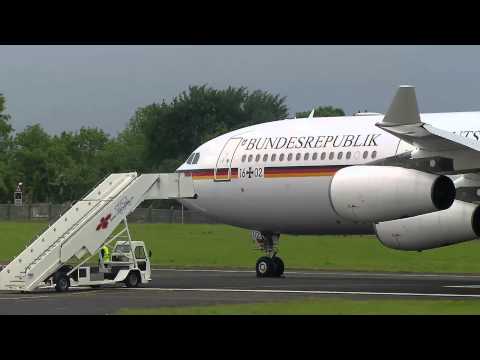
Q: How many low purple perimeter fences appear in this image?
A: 0